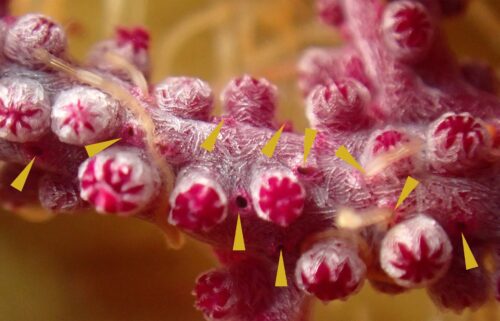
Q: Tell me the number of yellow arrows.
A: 10